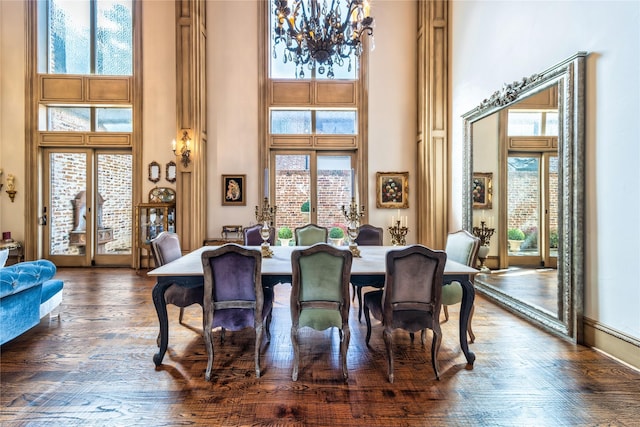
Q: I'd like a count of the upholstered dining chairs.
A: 8